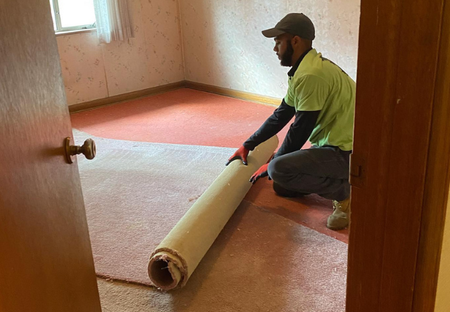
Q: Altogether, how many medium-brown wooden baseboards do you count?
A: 2